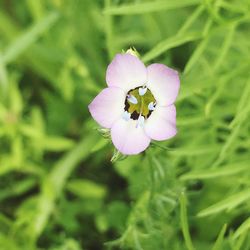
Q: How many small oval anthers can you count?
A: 5